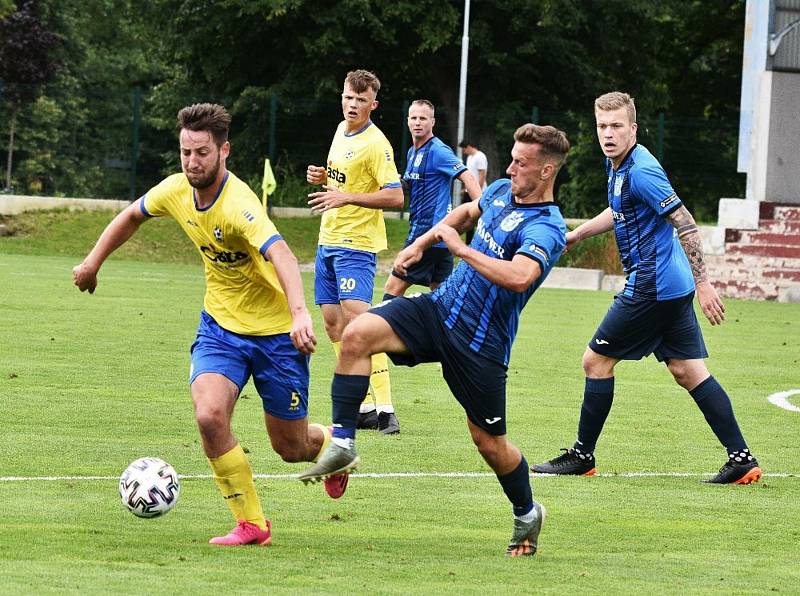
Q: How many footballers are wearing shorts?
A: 5